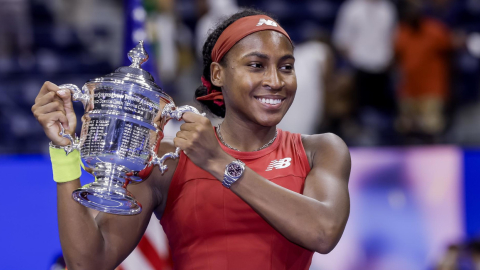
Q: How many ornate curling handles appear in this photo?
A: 2